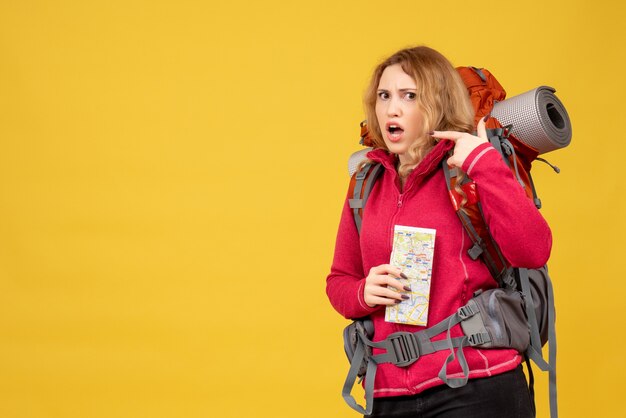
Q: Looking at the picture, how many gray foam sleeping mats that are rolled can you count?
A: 1